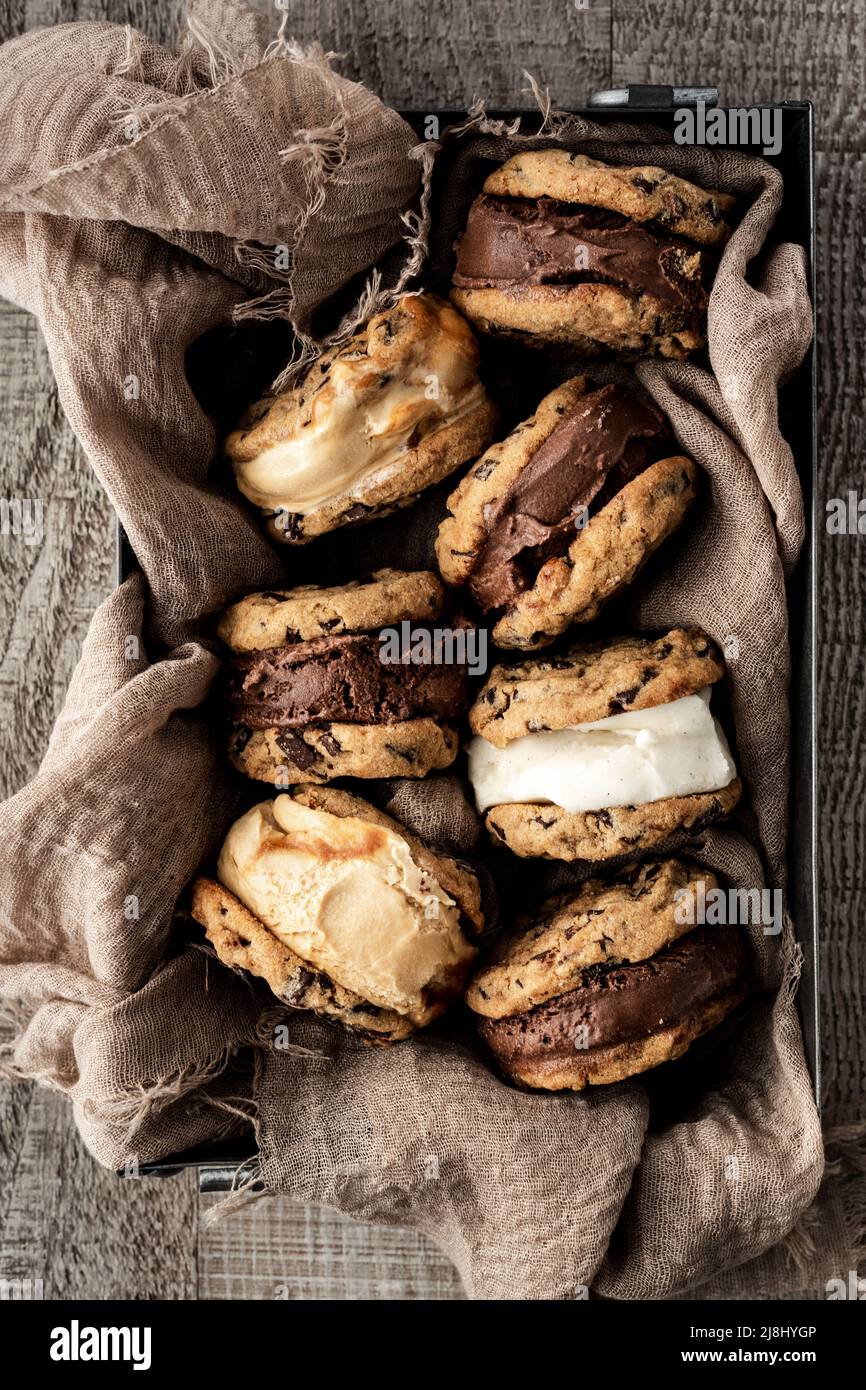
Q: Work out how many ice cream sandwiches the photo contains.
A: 7